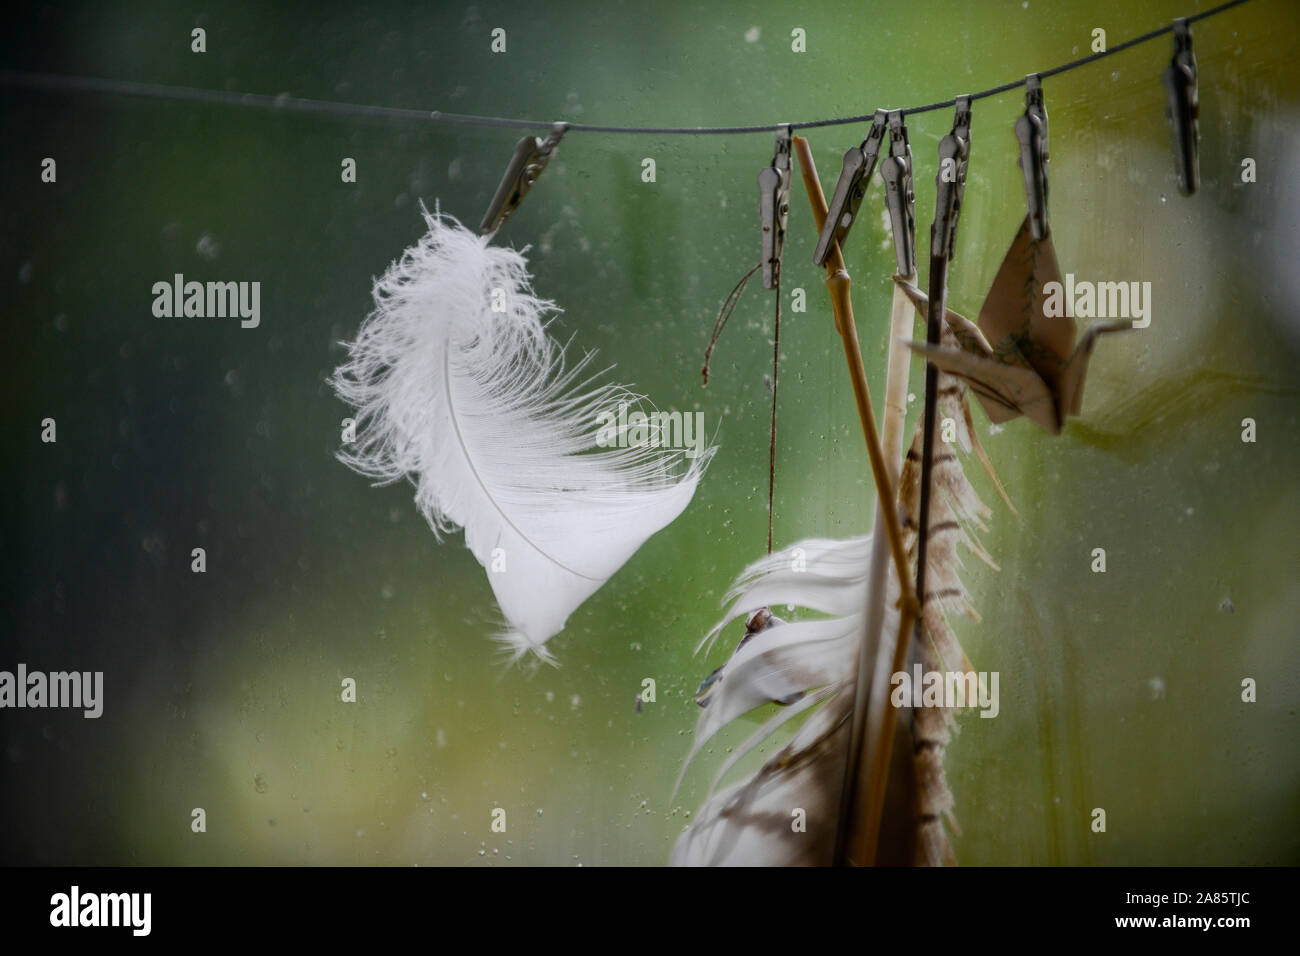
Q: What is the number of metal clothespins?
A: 7